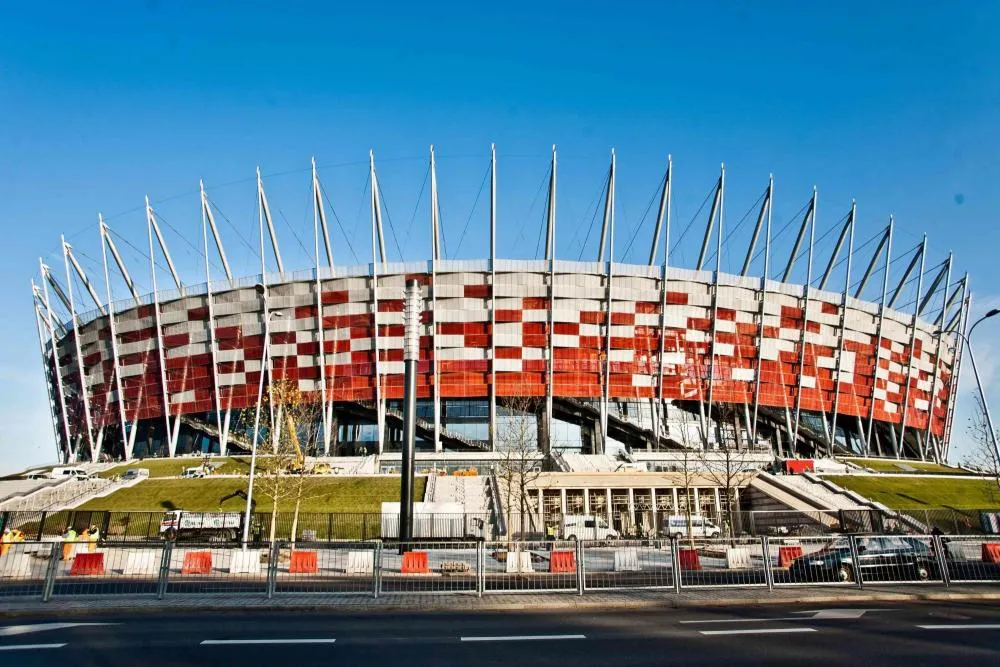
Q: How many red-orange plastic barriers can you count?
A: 8